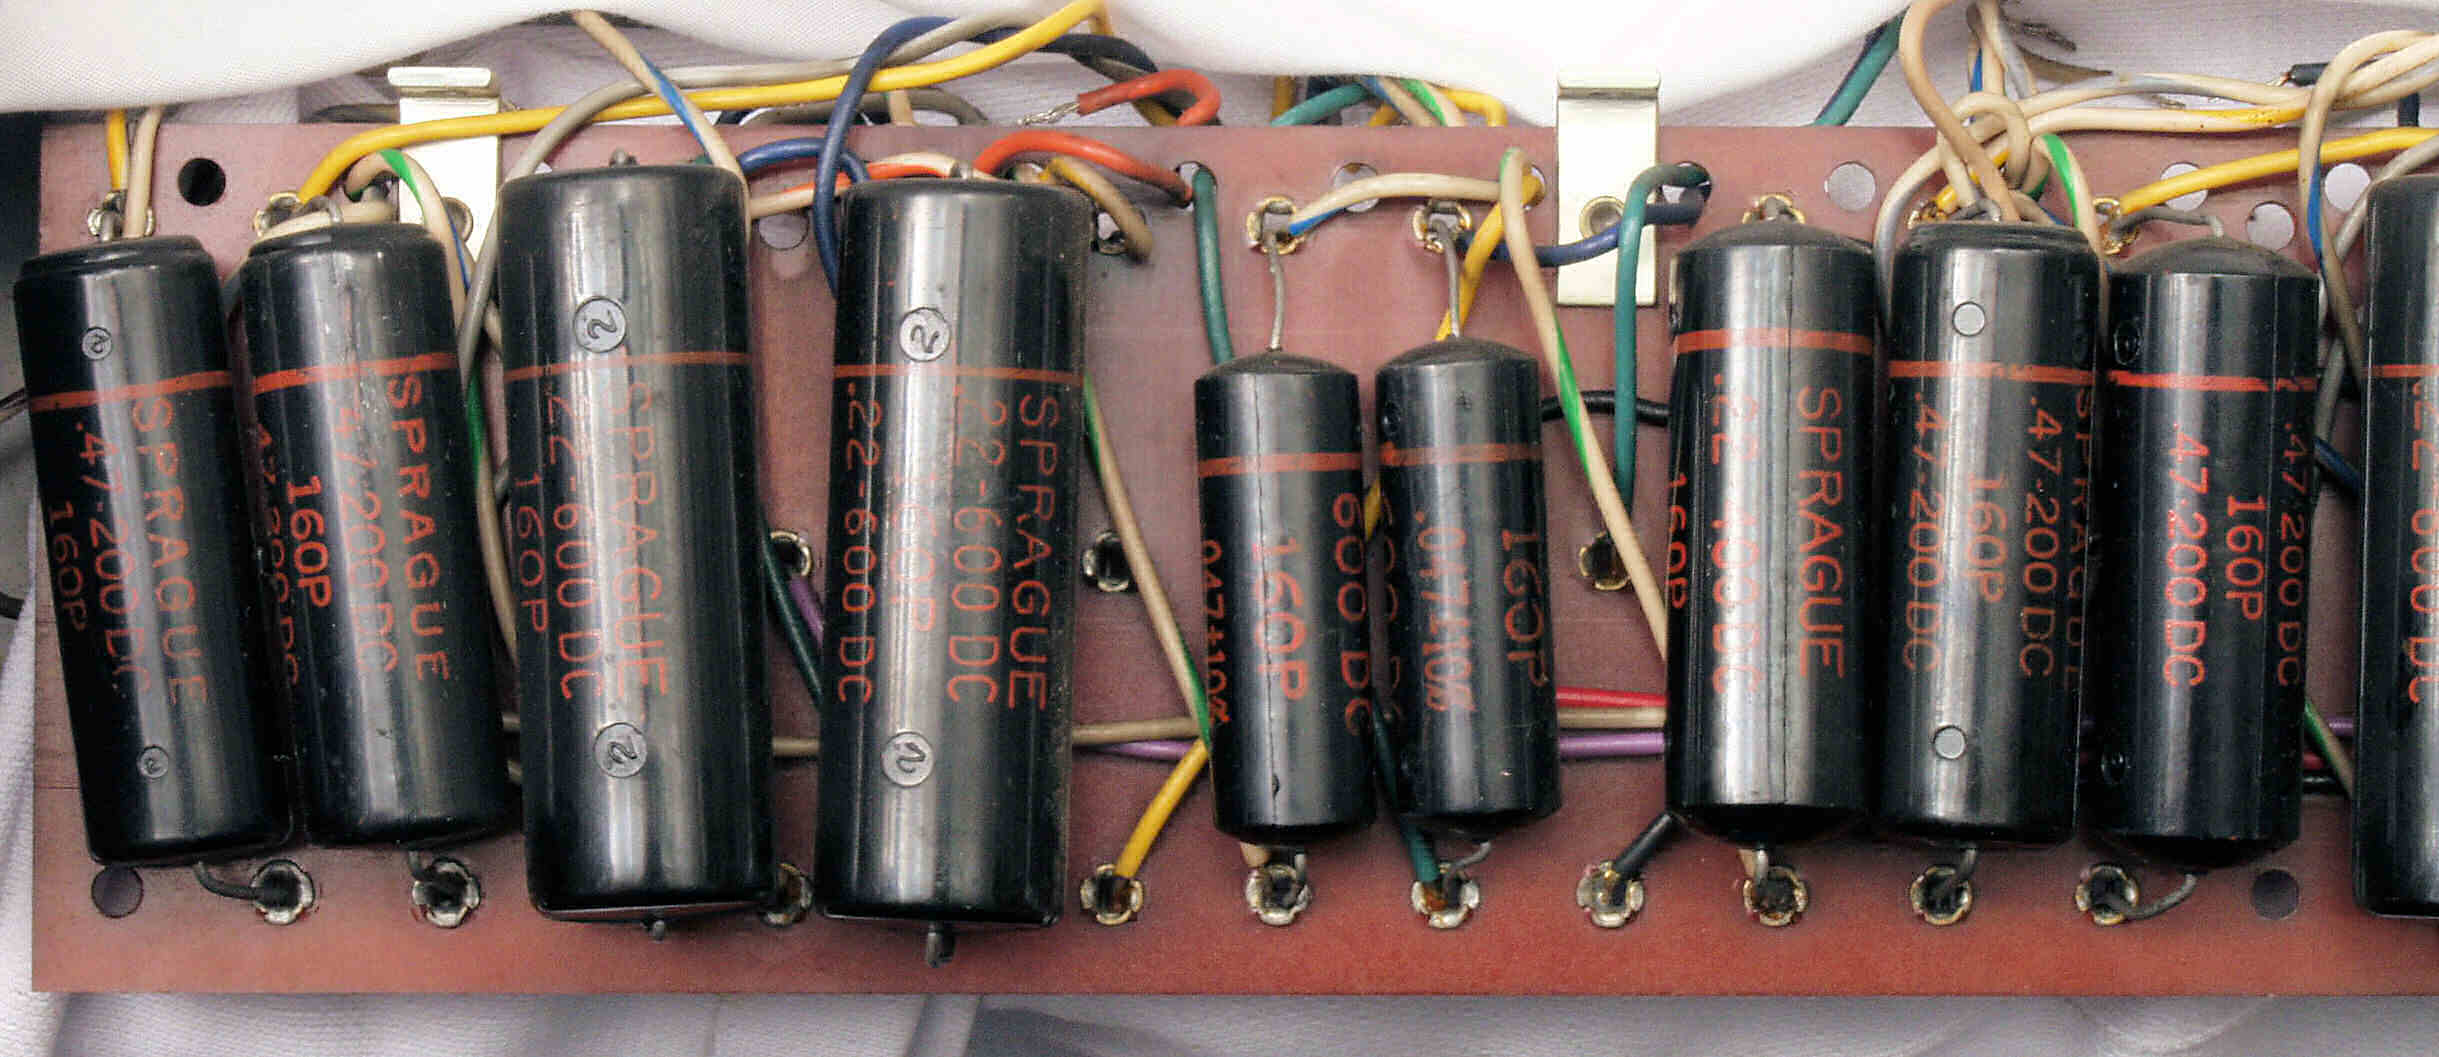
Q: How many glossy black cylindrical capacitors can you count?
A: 10